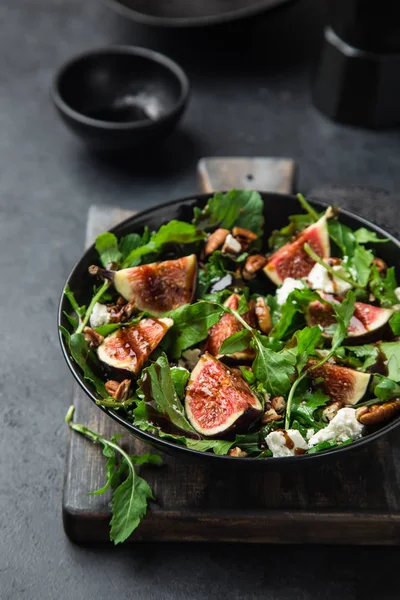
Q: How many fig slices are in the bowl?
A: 7